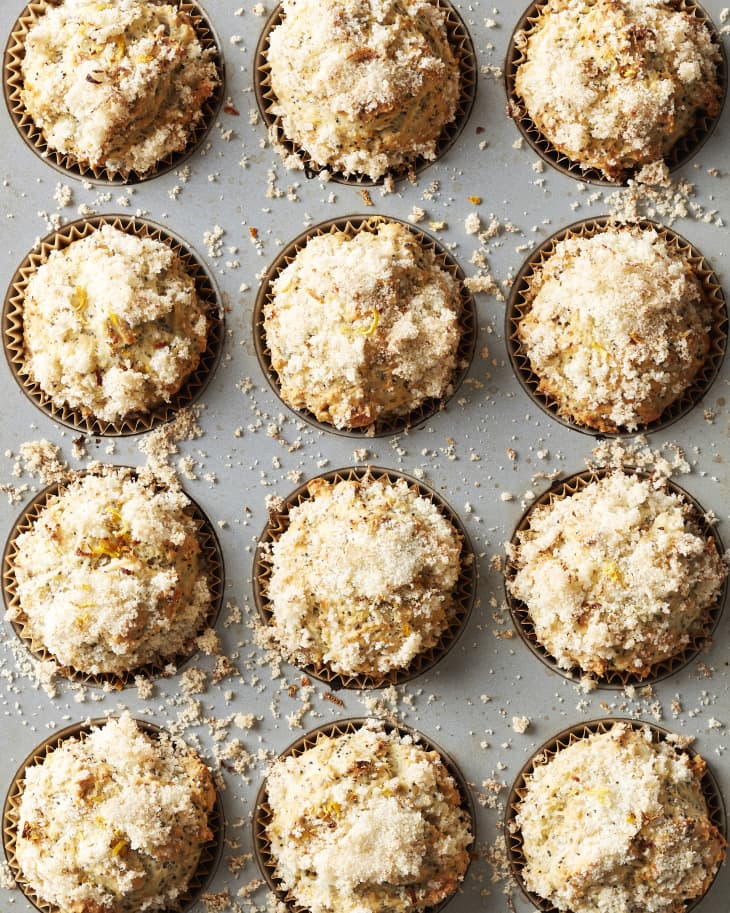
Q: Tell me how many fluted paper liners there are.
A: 12